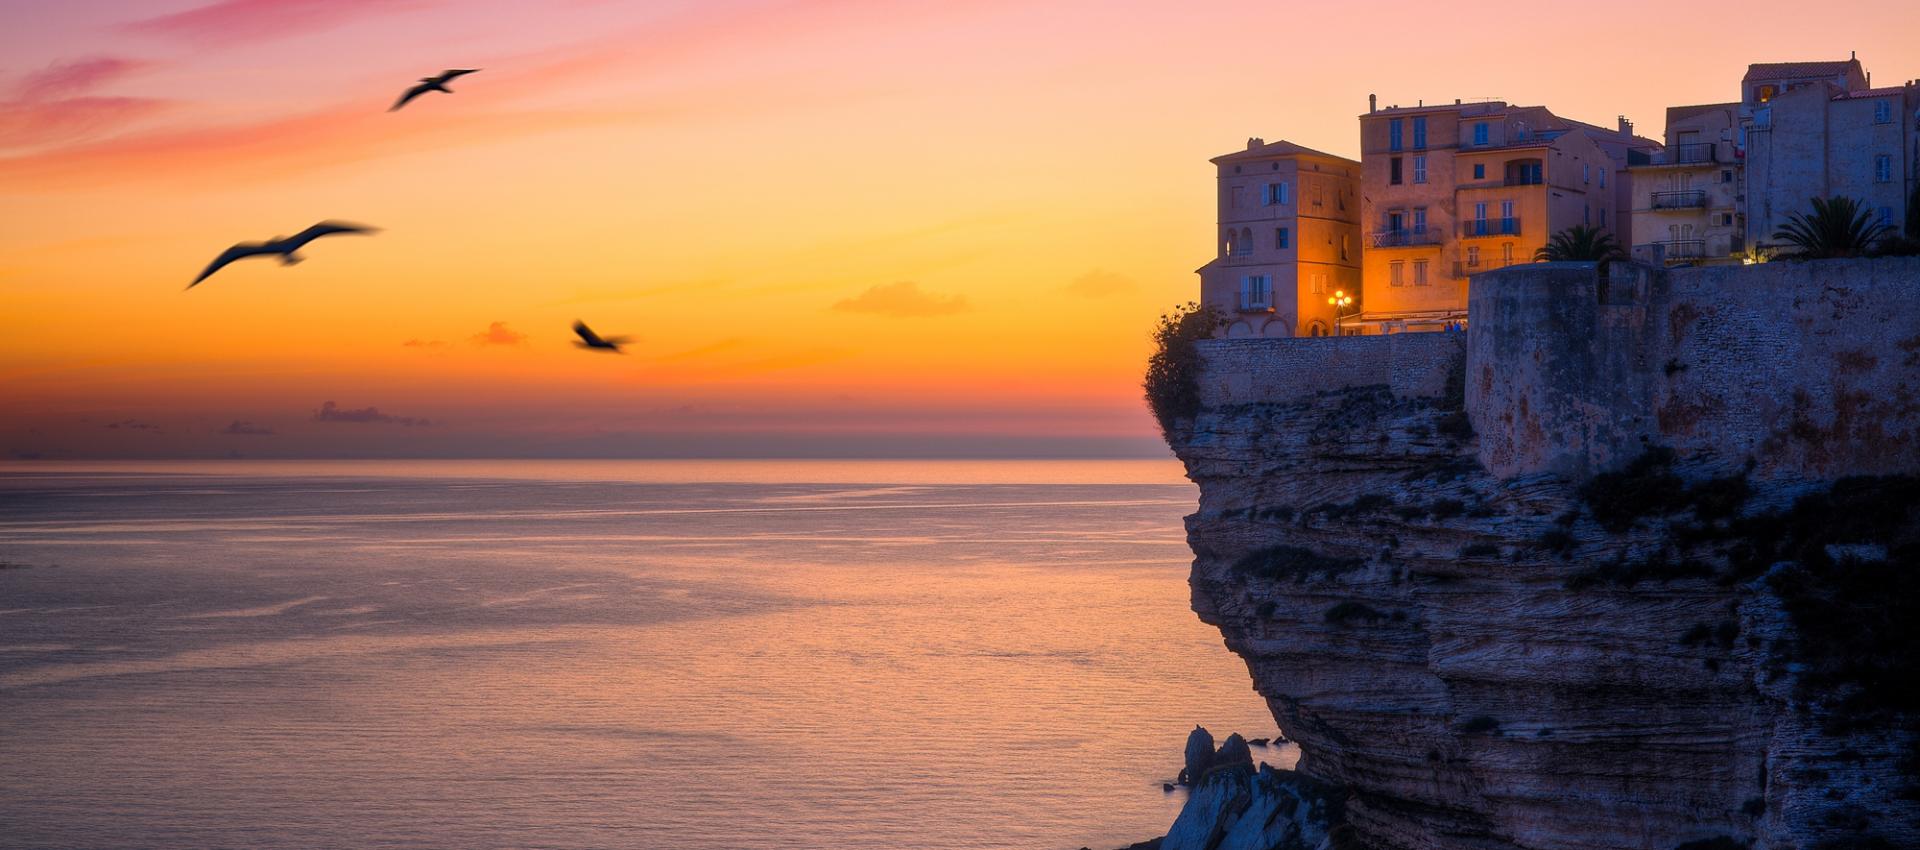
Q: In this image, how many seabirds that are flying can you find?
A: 3